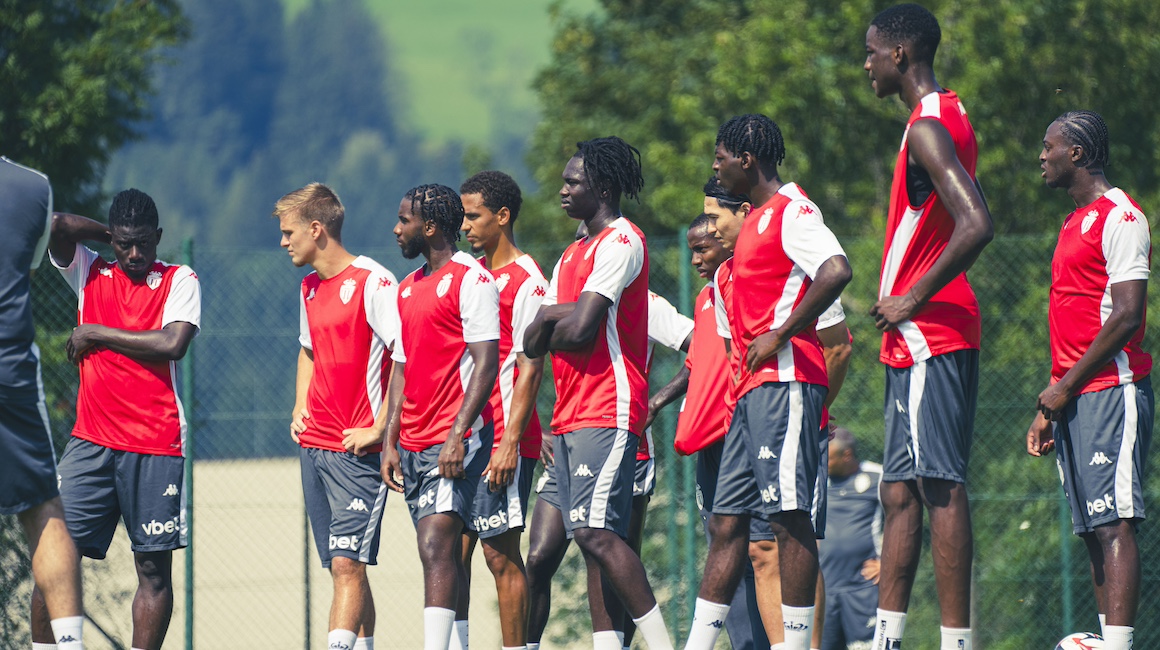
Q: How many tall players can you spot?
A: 1